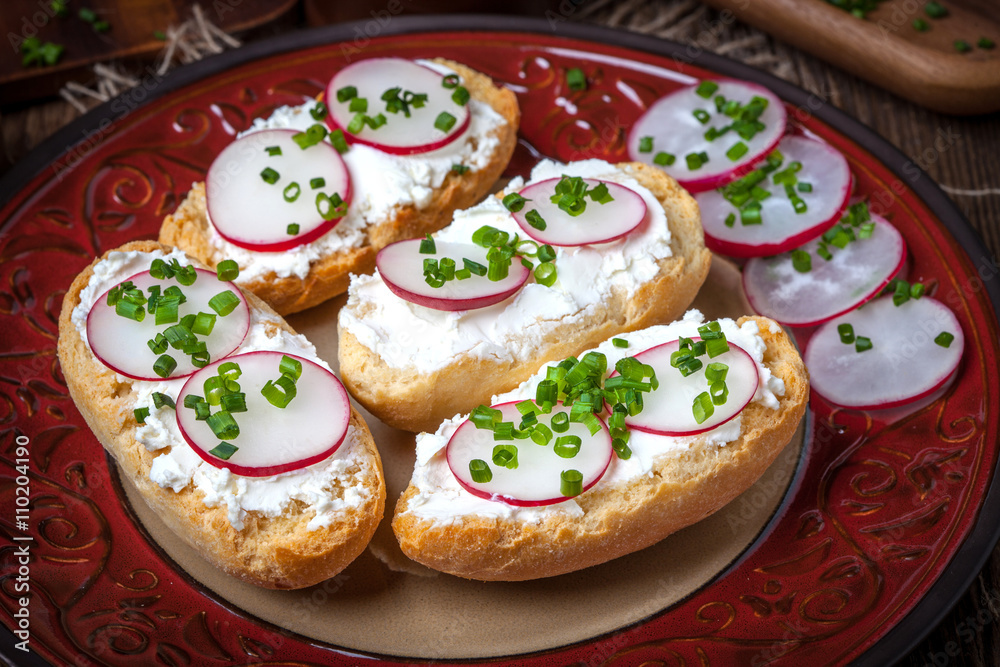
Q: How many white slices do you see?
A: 12